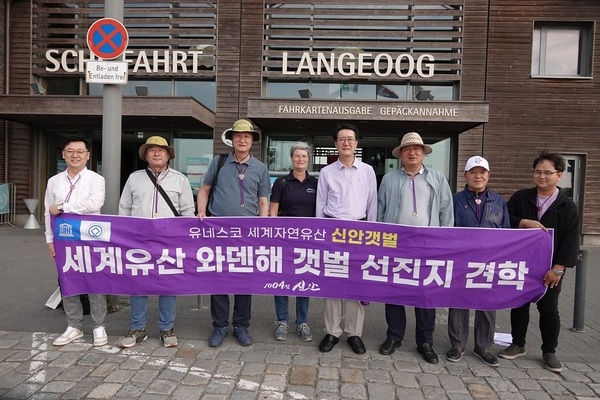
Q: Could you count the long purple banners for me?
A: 1